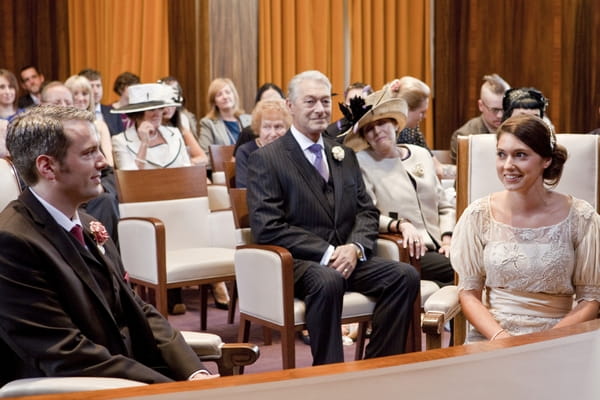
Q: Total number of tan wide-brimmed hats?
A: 1